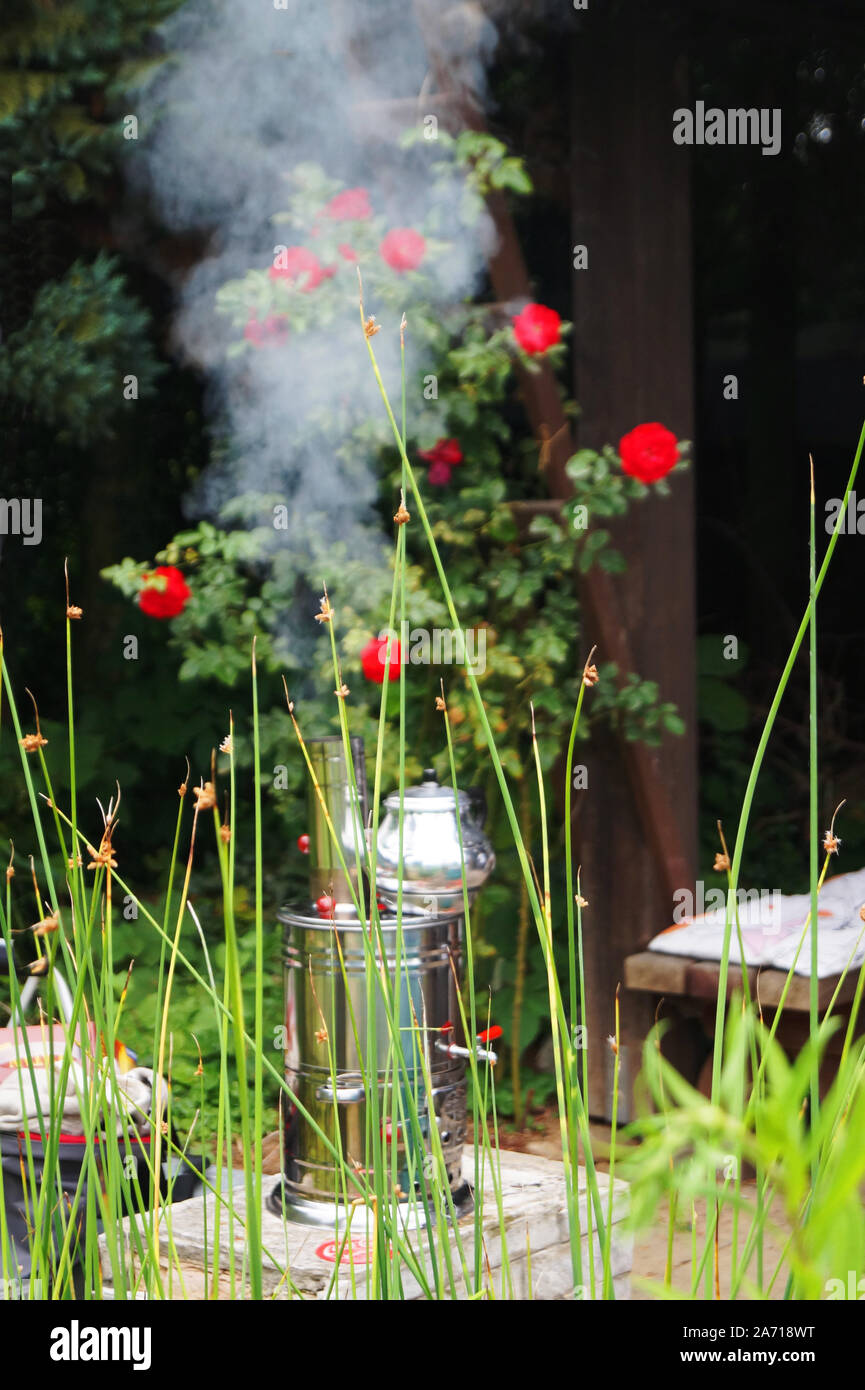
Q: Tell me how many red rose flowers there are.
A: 9